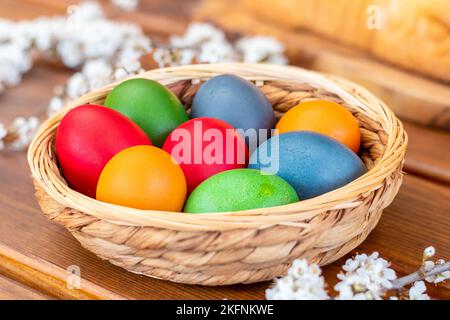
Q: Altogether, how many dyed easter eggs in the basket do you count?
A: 8